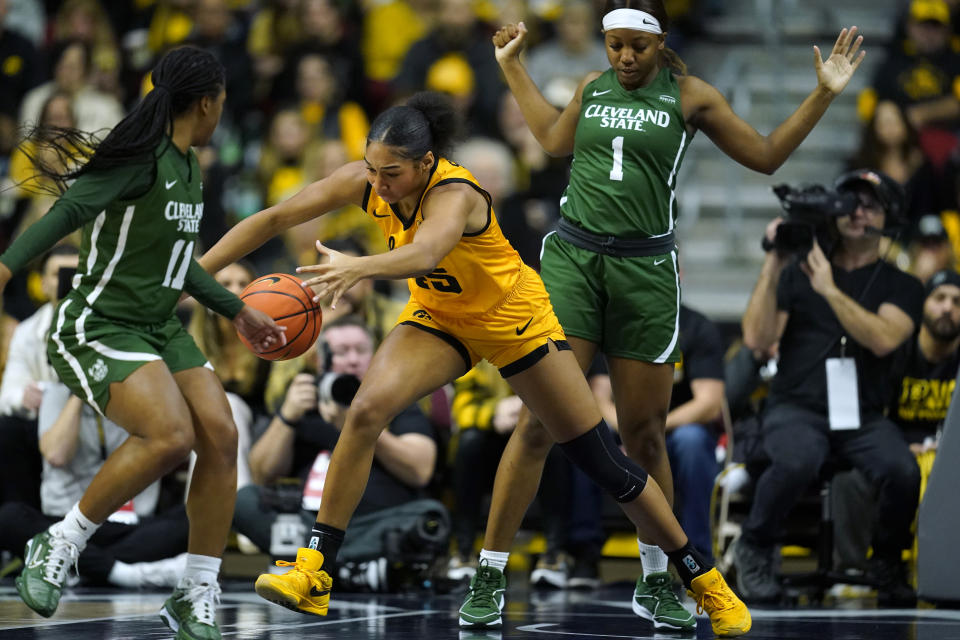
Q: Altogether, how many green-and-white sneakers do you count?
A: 4